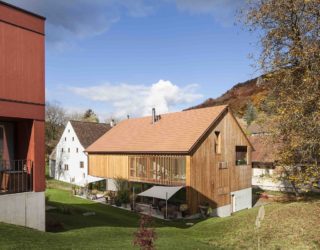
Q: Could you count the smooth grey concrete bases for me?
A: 2